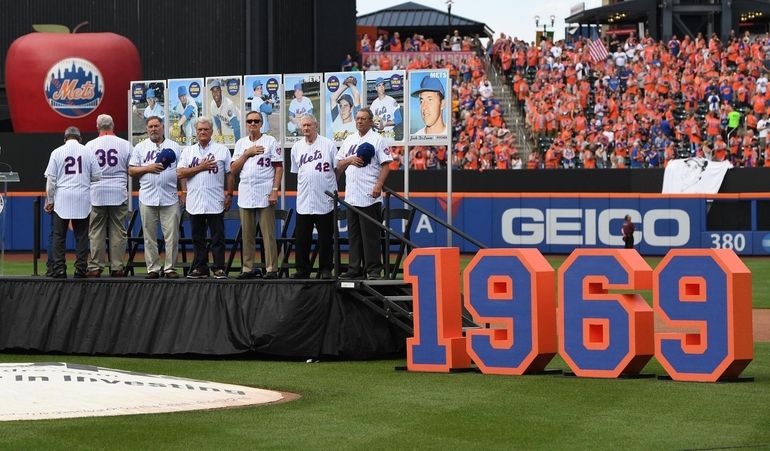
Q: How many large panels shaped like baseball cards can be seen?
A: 8